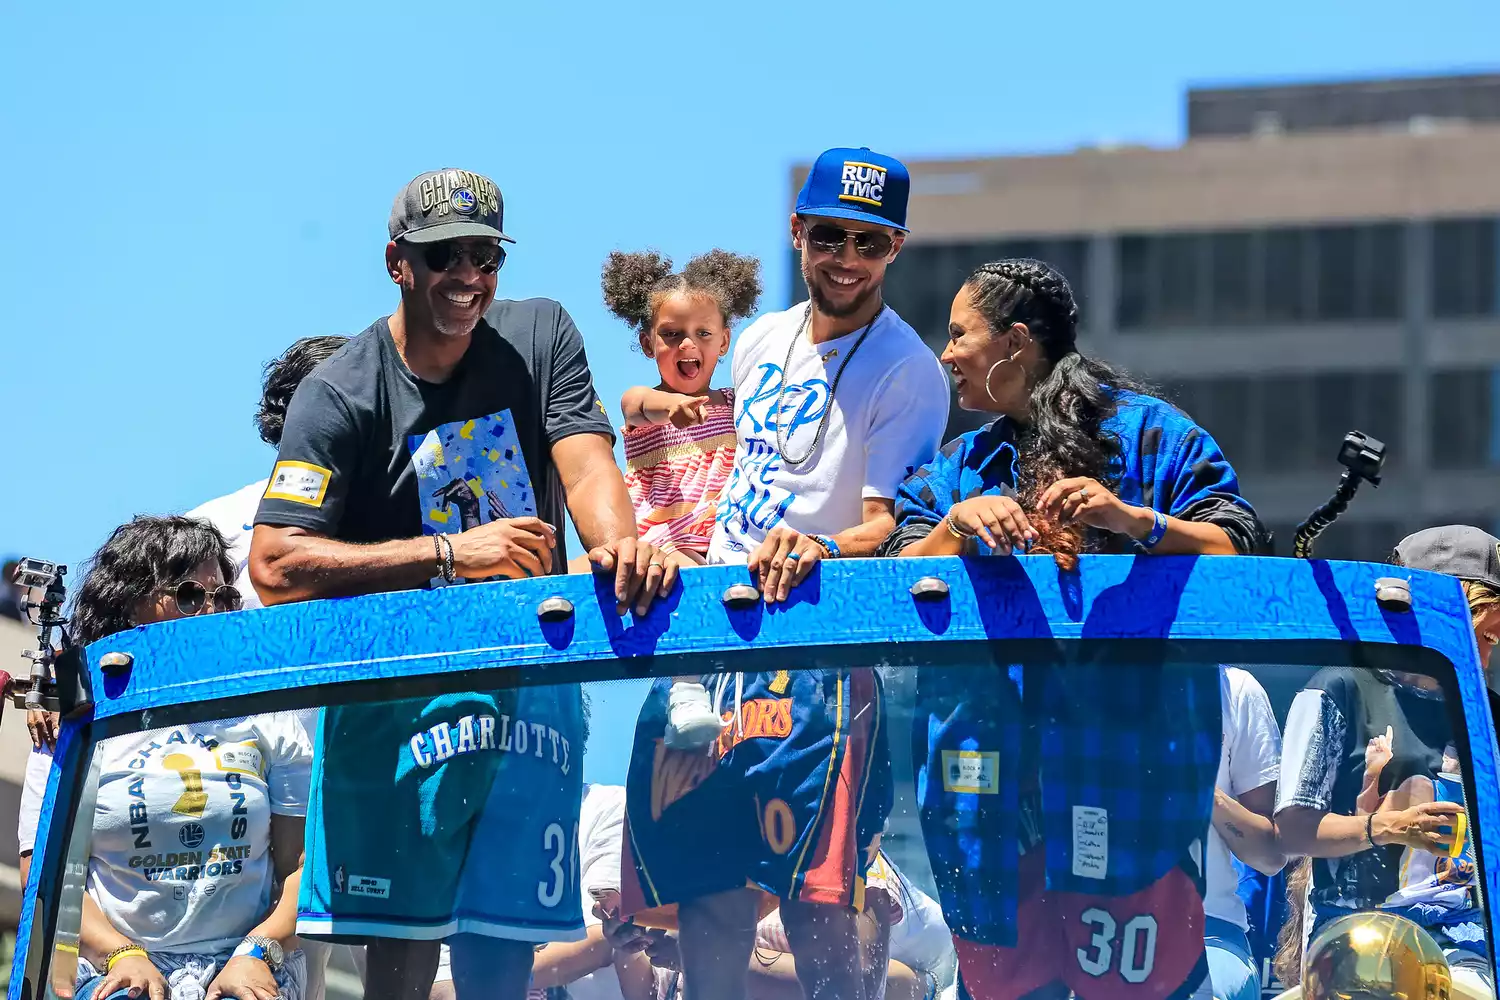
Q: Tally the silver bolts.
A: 5